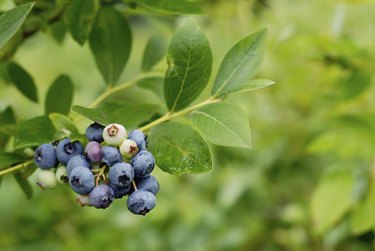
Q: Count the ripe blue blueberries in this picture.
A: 13